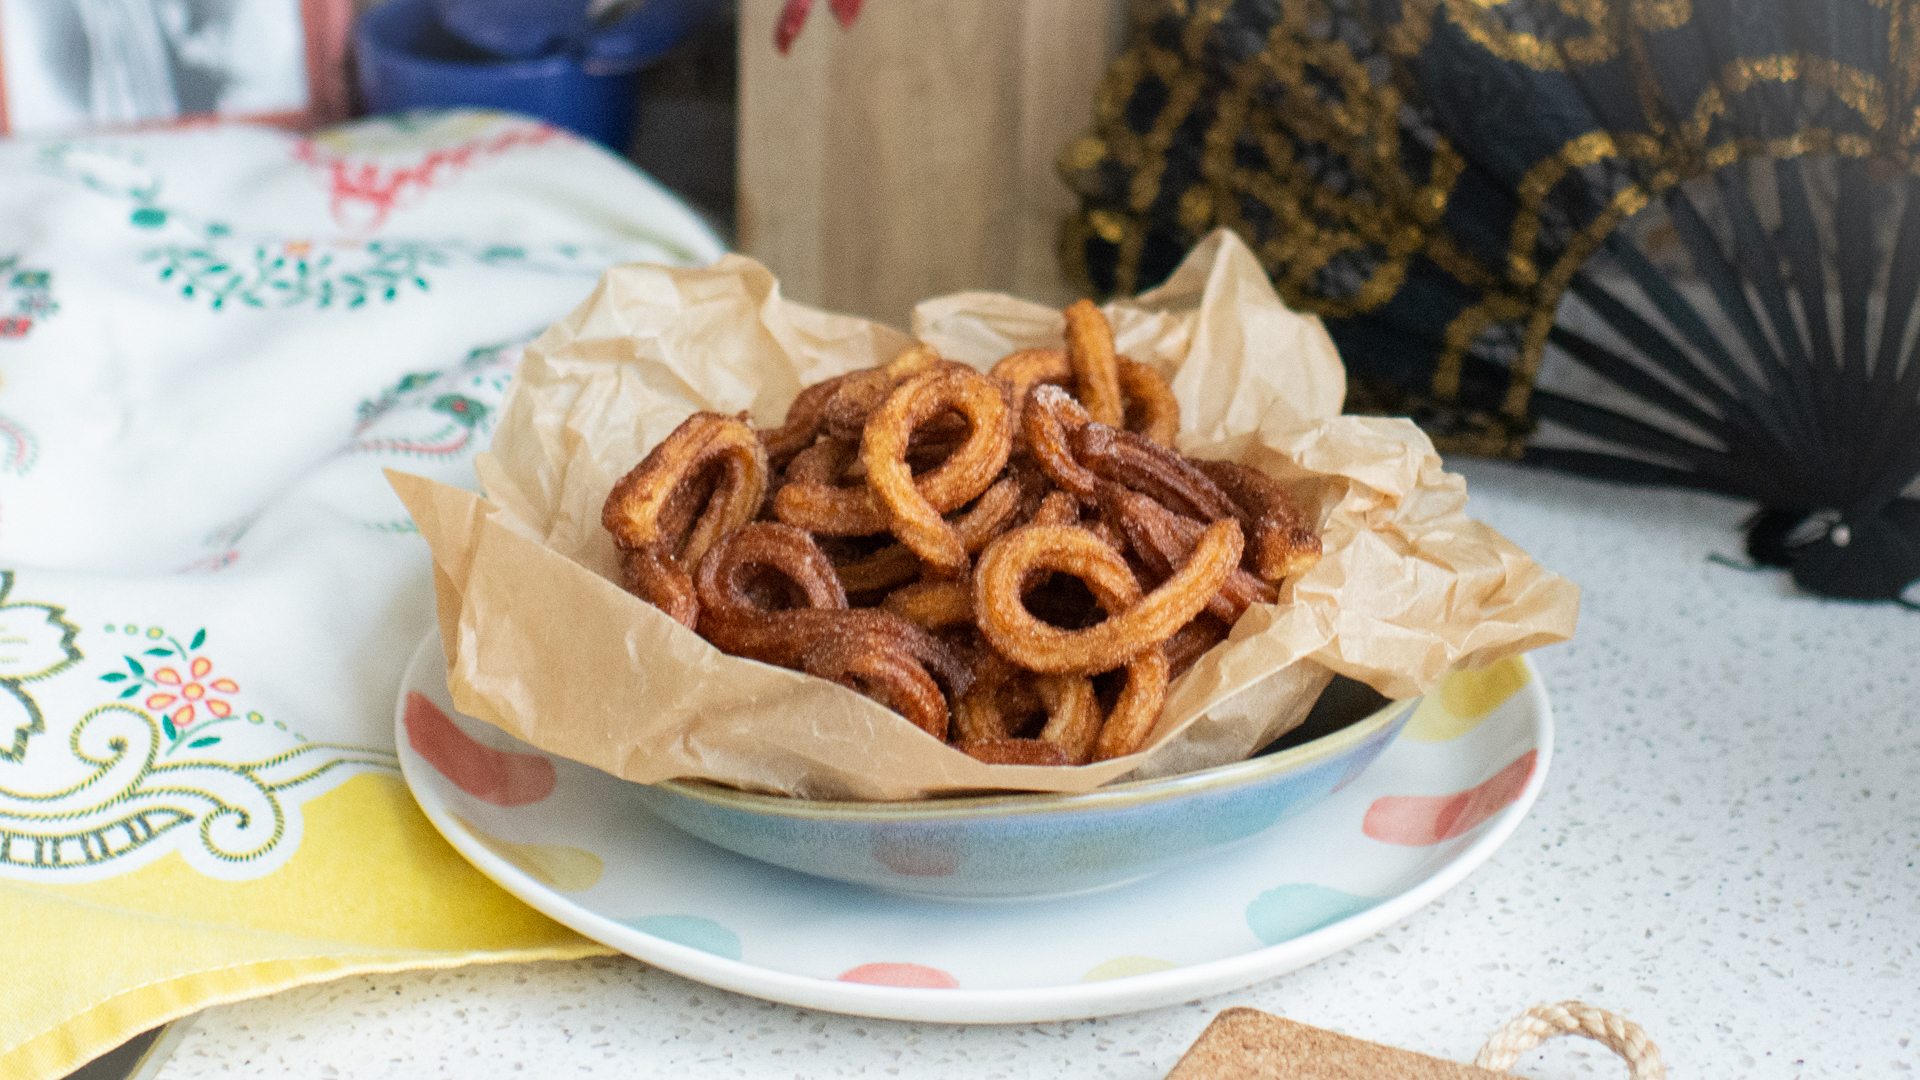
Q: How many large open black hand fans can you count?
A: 1